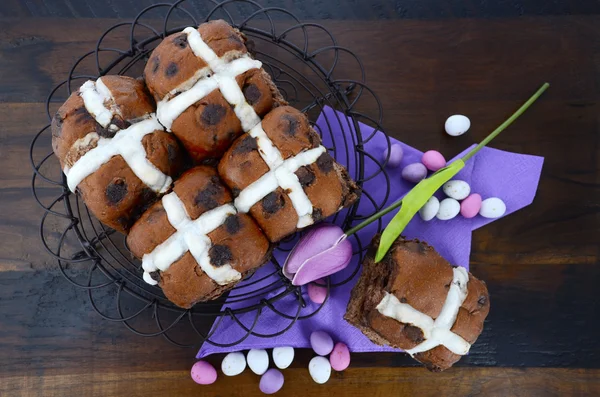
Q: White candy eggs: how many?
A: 9